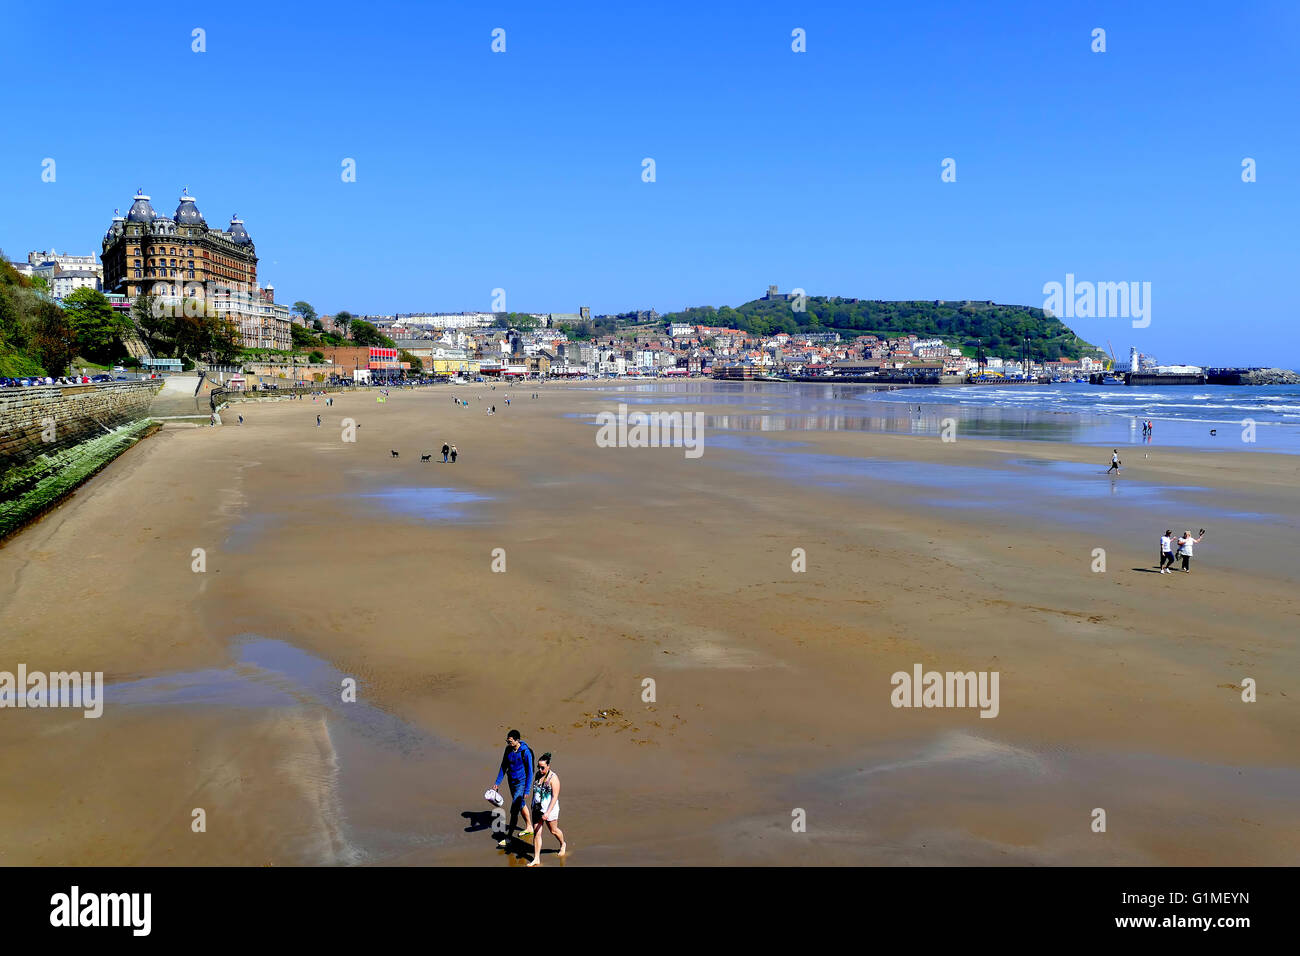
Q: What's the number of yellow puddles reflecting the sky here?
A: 0